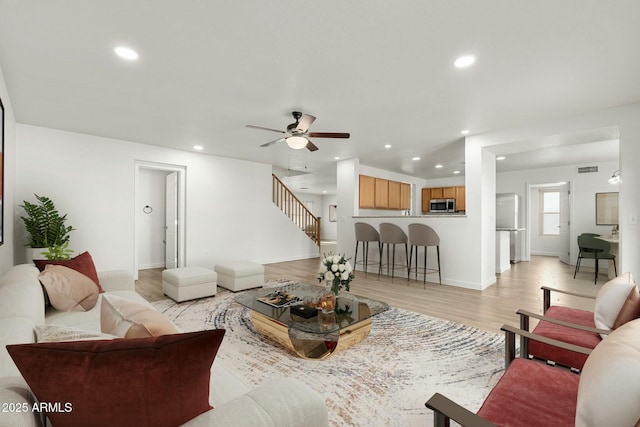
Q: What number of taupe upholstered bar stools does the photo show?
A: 3